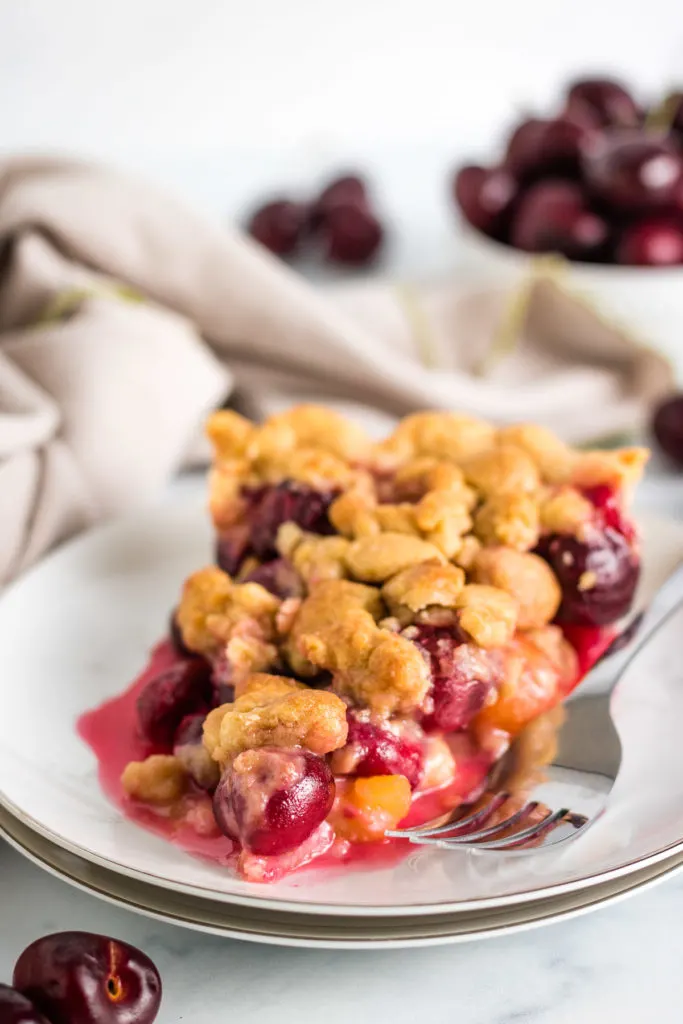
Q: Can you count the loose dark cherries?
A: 6